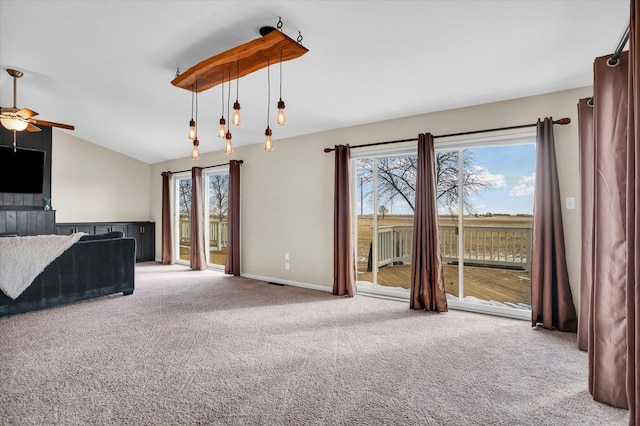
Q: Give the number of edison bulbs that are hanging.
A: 7